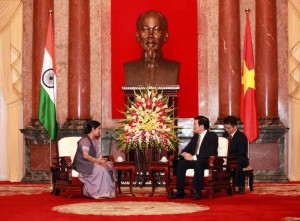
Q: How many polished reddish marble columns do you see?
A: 4